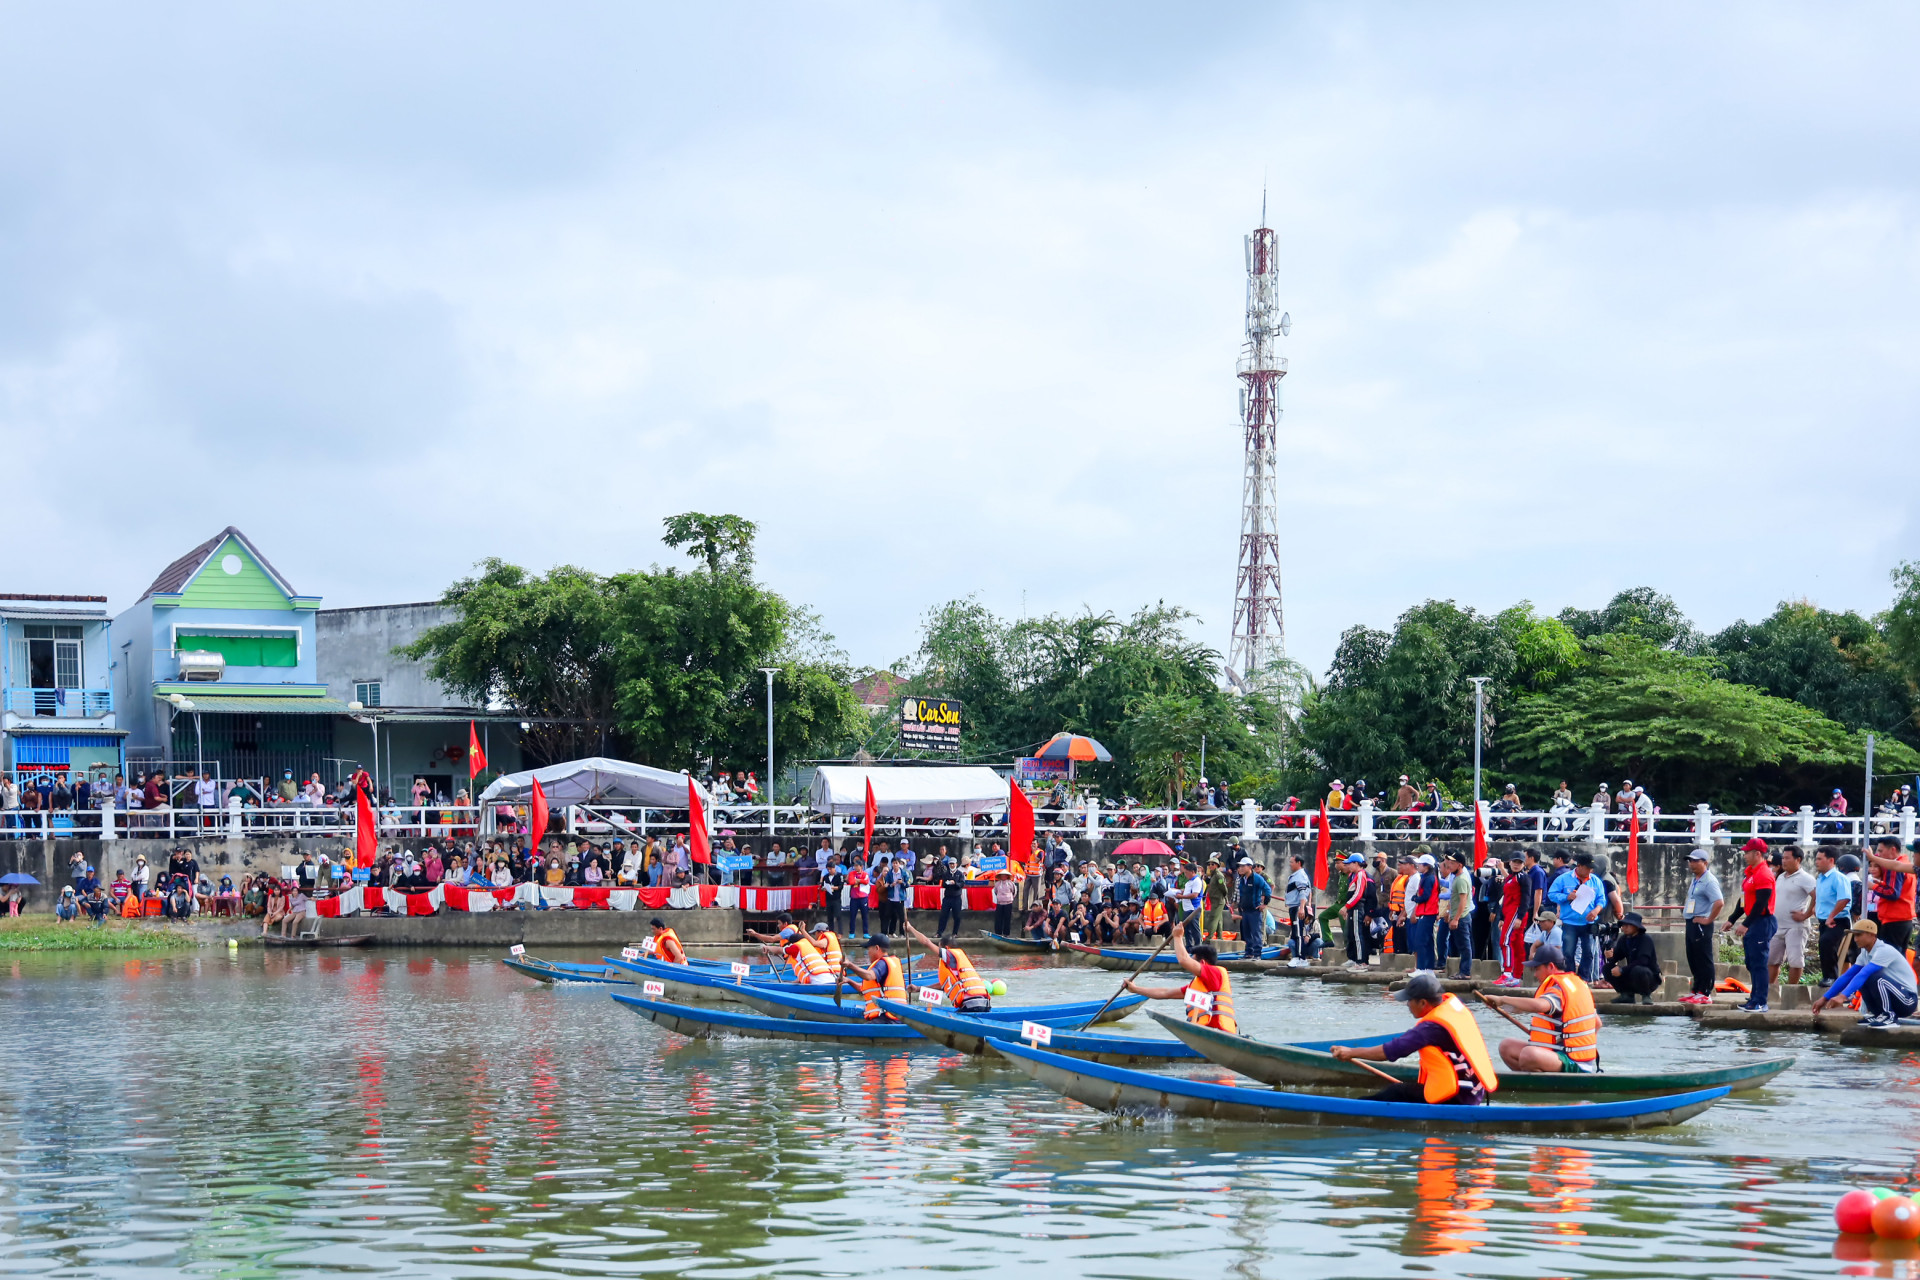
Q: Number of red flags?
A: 9